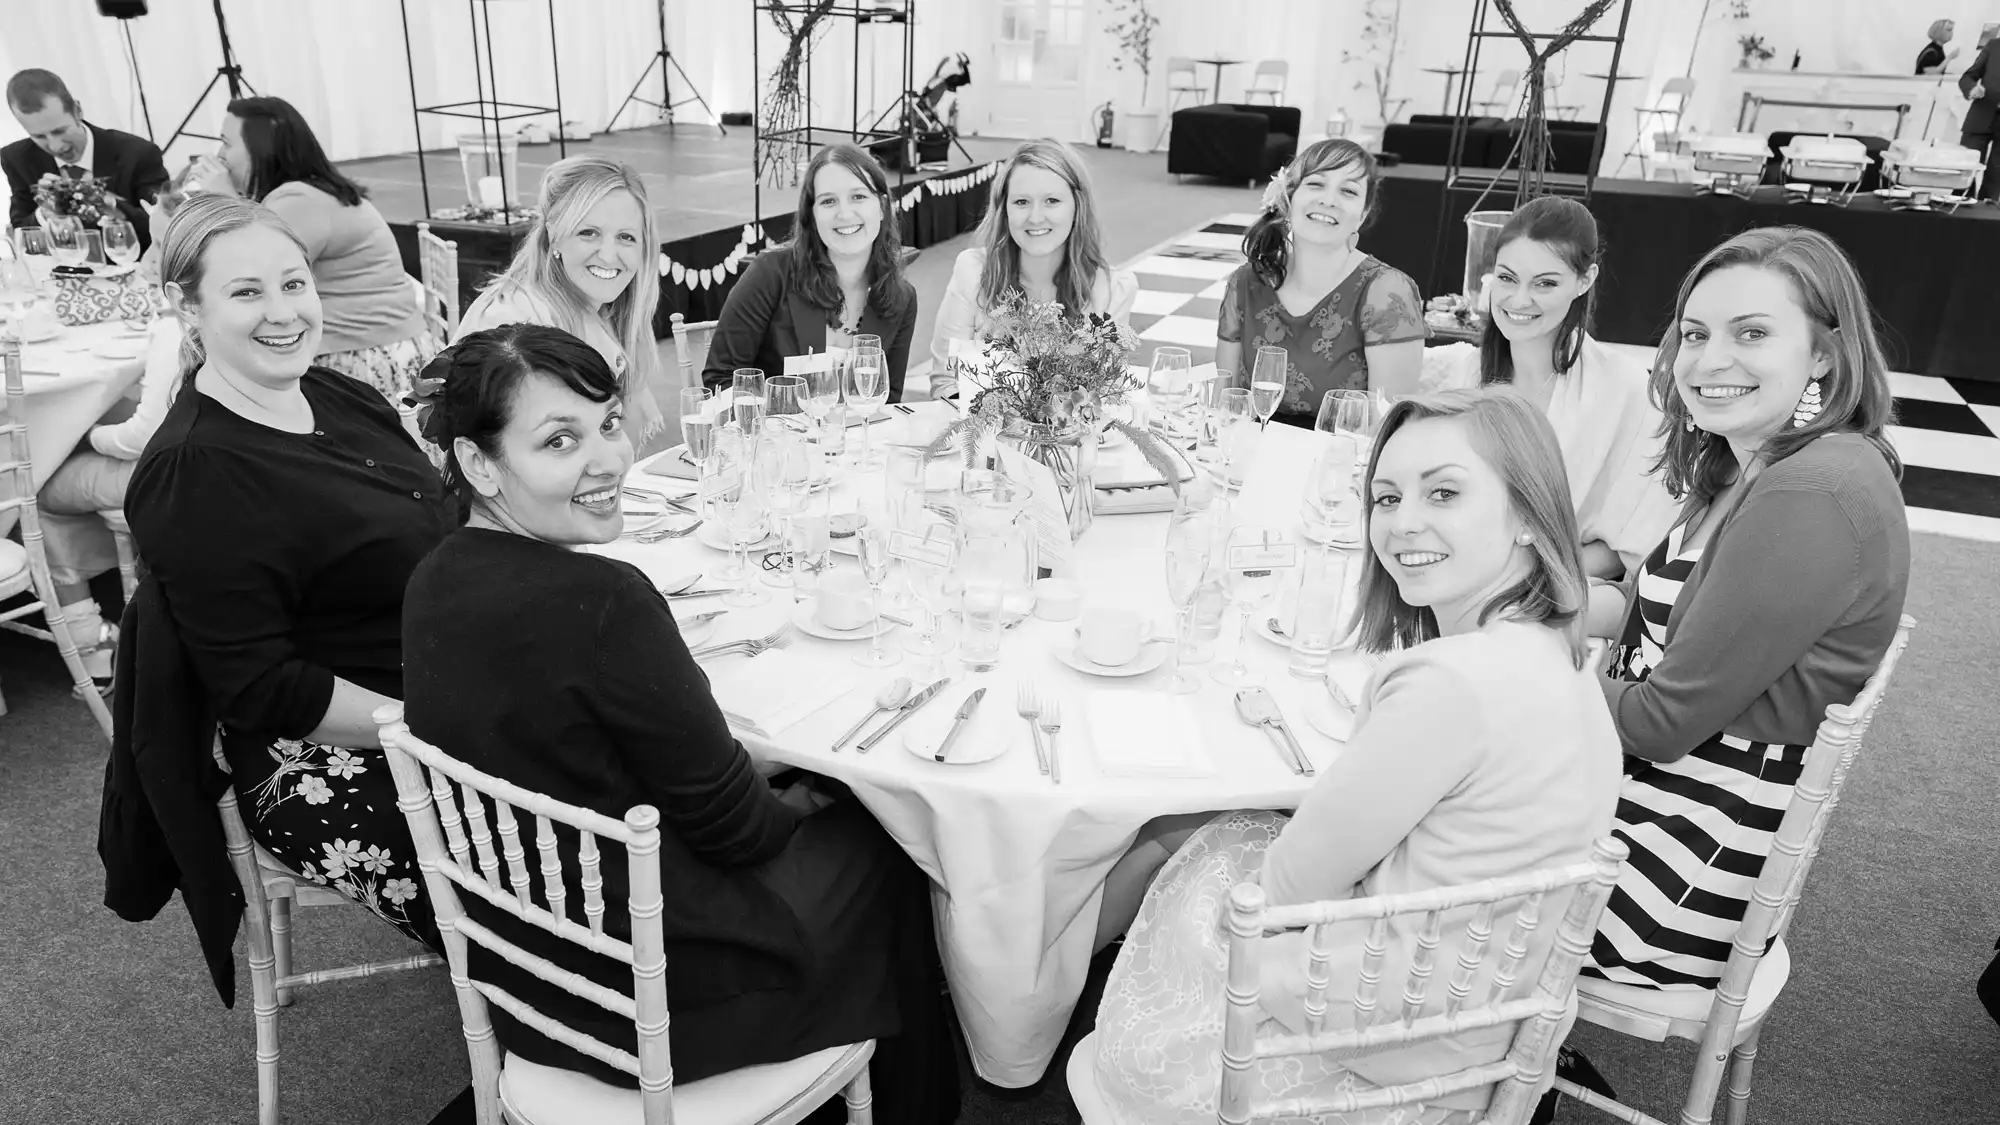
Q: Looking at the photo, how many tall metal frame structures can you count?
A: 3